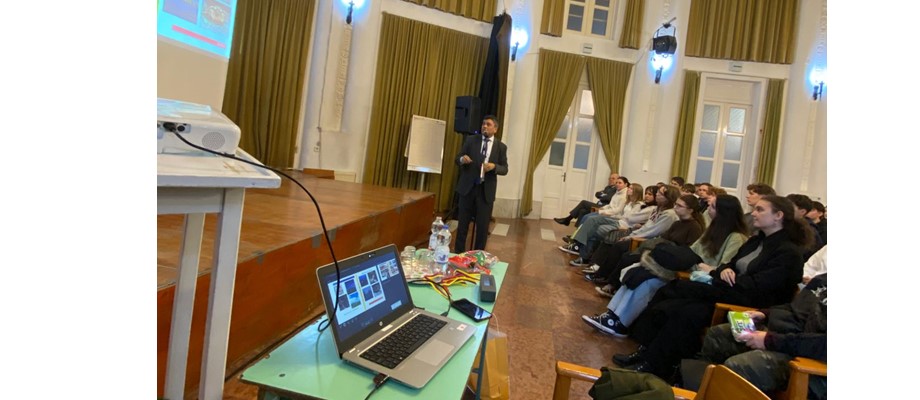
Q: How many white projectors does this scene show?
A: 1